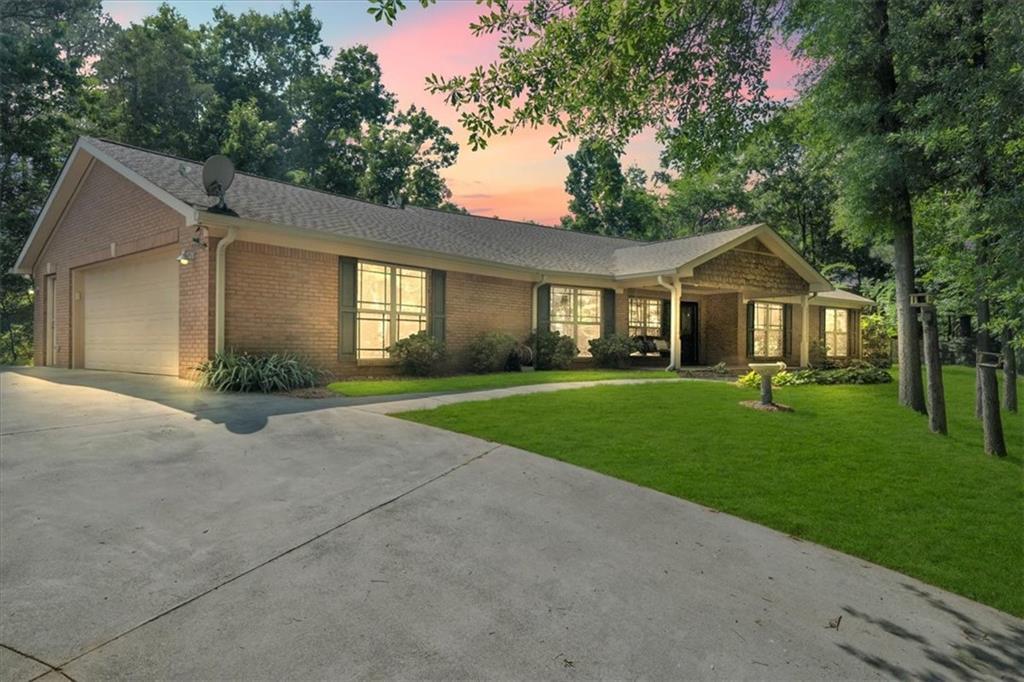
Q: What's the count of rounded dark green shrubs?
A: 4